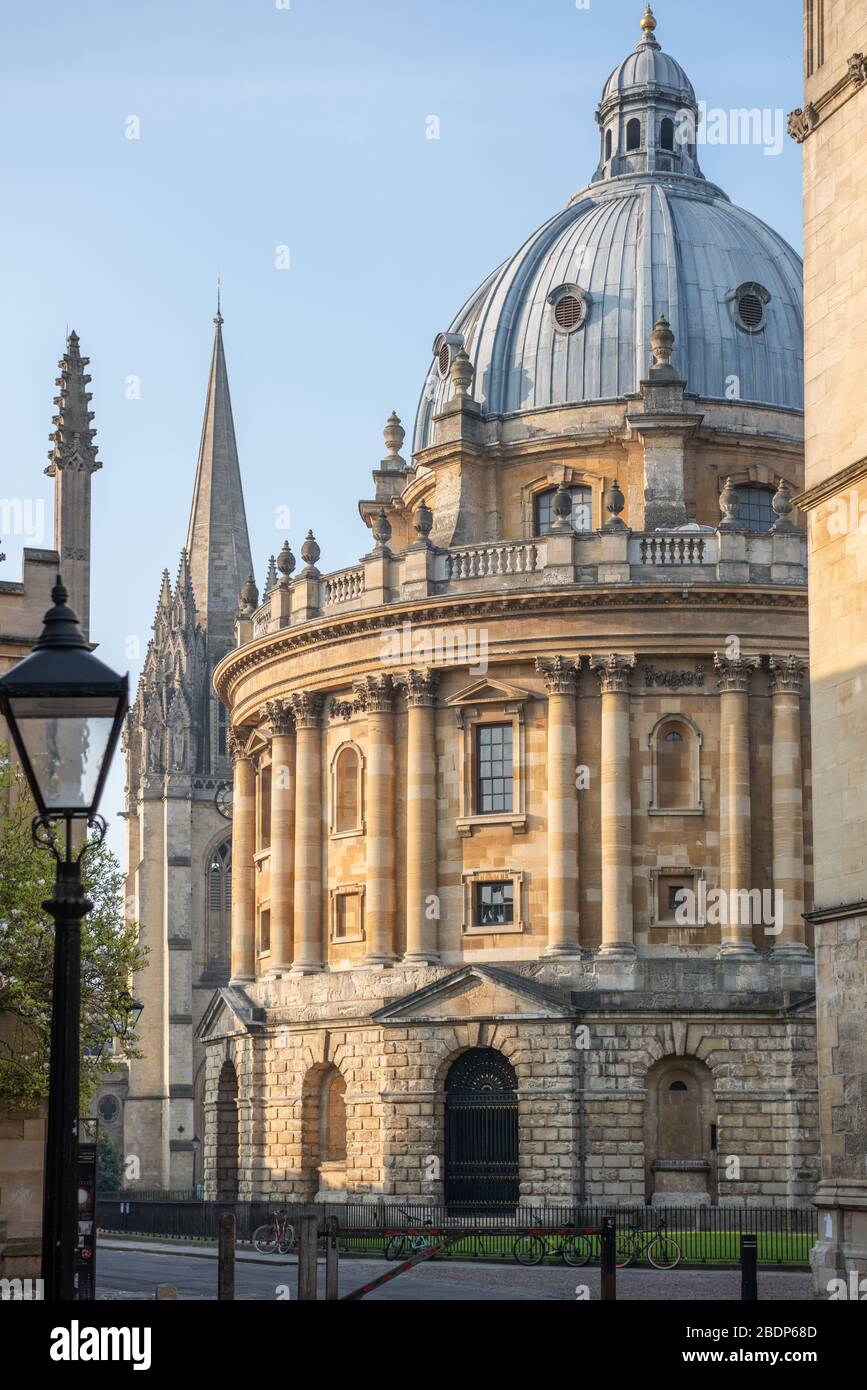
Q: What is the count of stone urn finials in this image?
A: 12